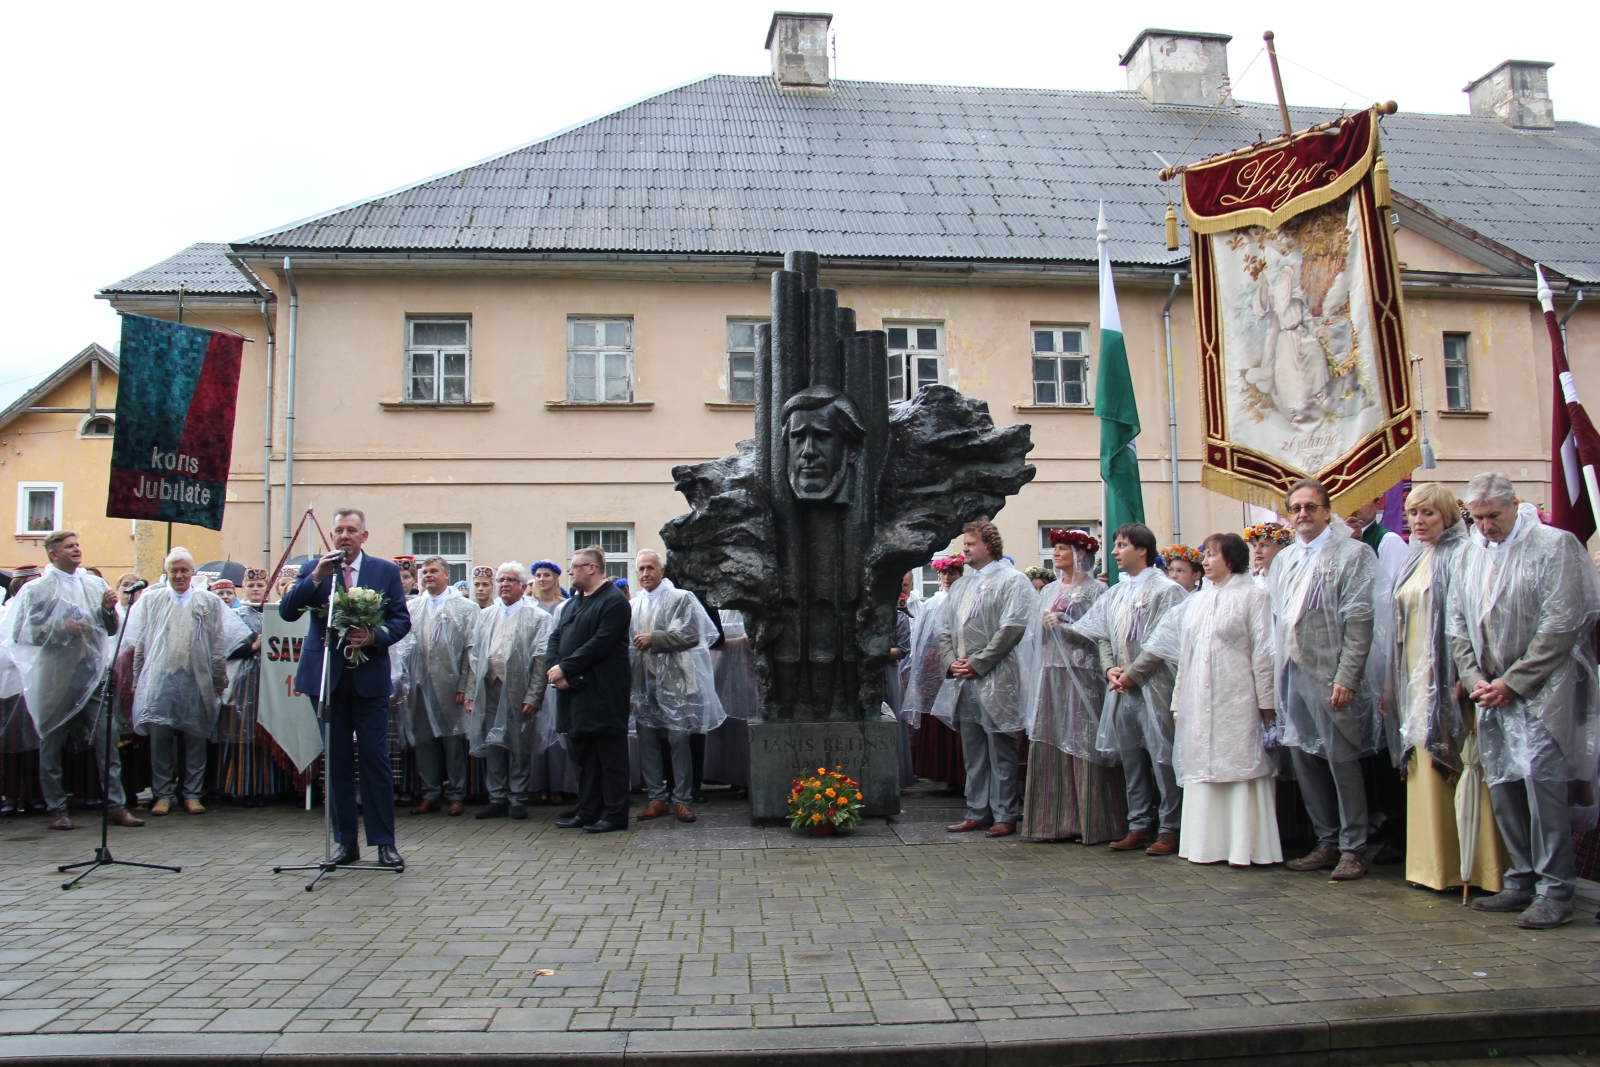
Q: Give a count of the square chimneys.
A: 3